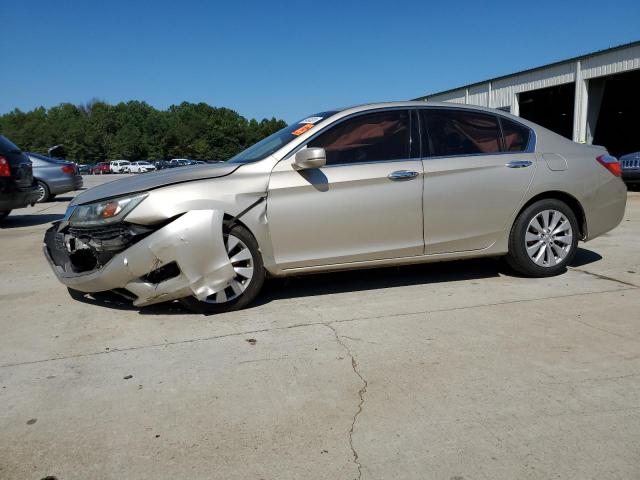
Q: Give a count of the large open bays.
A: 2